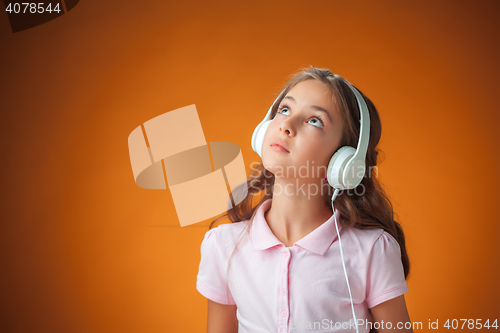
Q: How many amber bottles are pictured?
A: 0